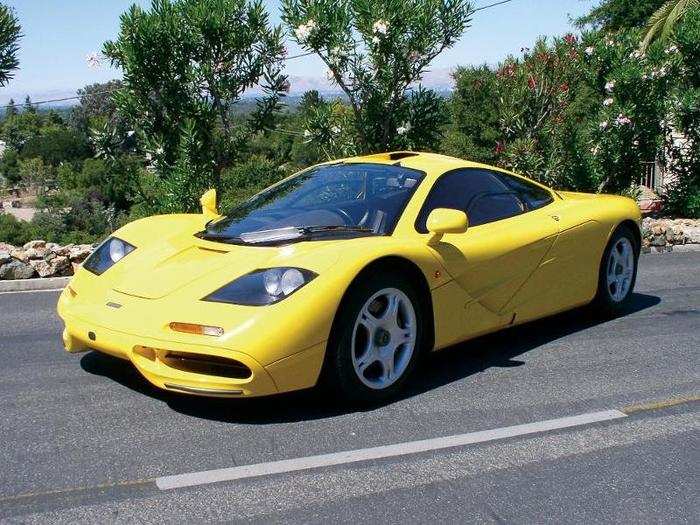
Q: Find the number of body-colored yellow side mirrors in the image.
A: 2